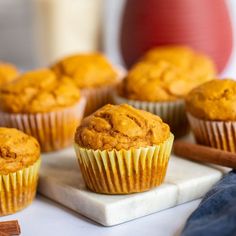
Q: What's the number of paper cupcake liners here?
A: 6